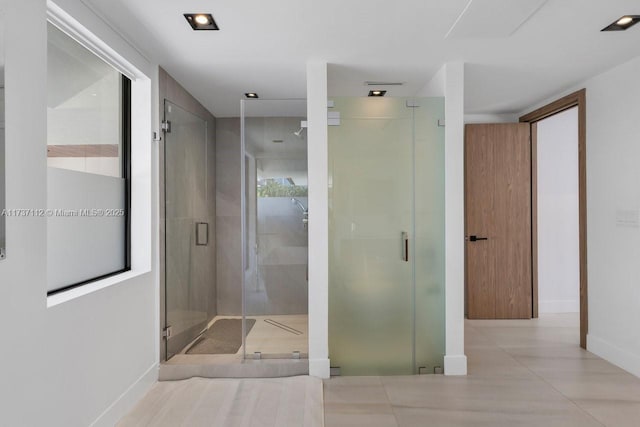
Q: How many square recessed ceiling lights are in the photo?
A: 4